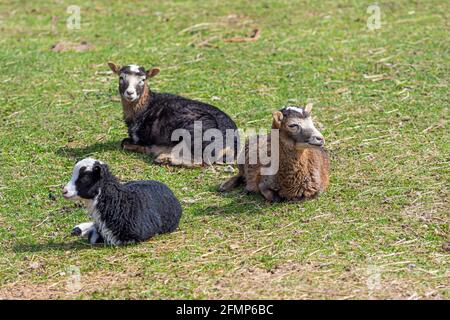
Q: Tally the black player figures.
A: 0